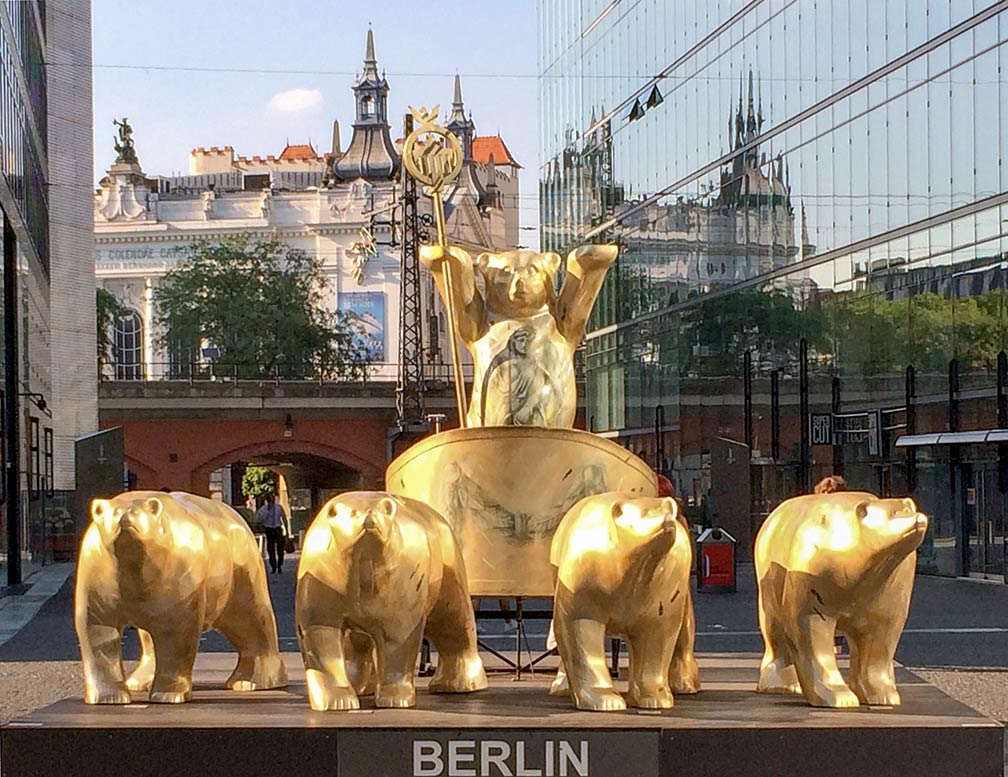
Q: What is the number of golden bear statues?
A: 5